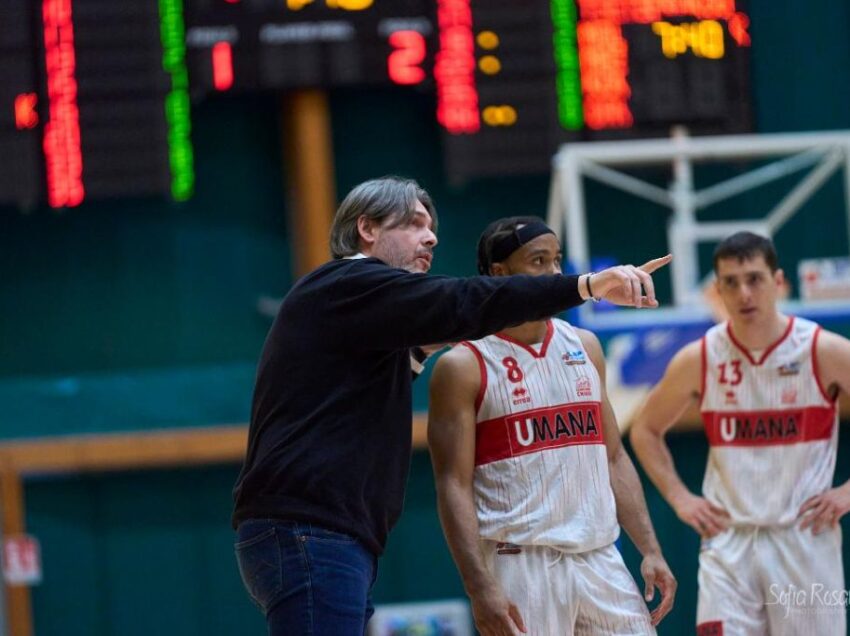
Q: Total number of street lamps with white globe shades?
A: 0